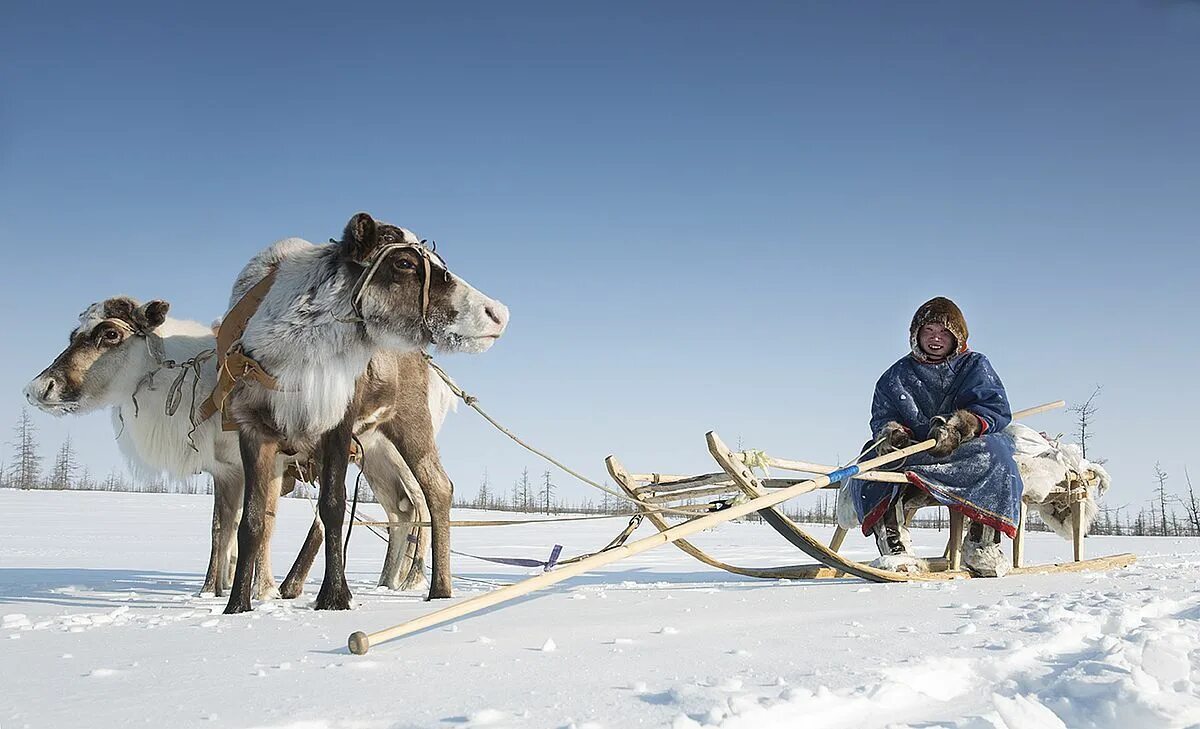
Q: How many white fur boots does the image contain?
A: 2